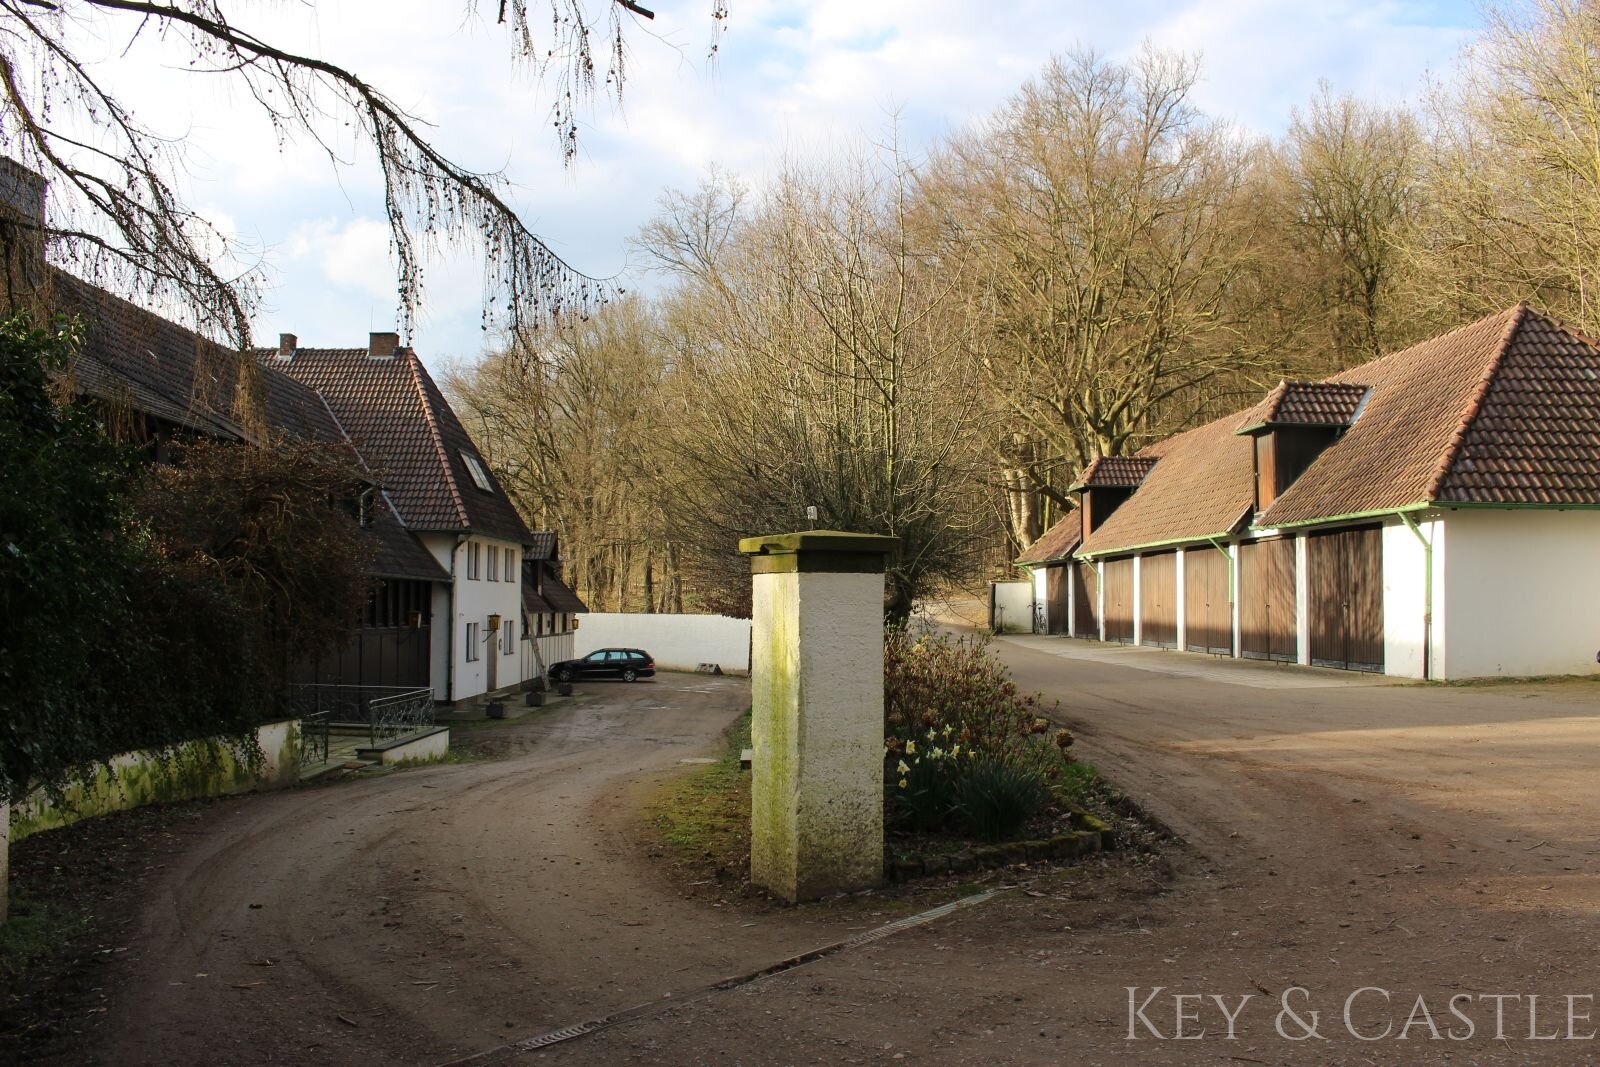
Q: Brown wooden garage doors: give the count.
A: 7